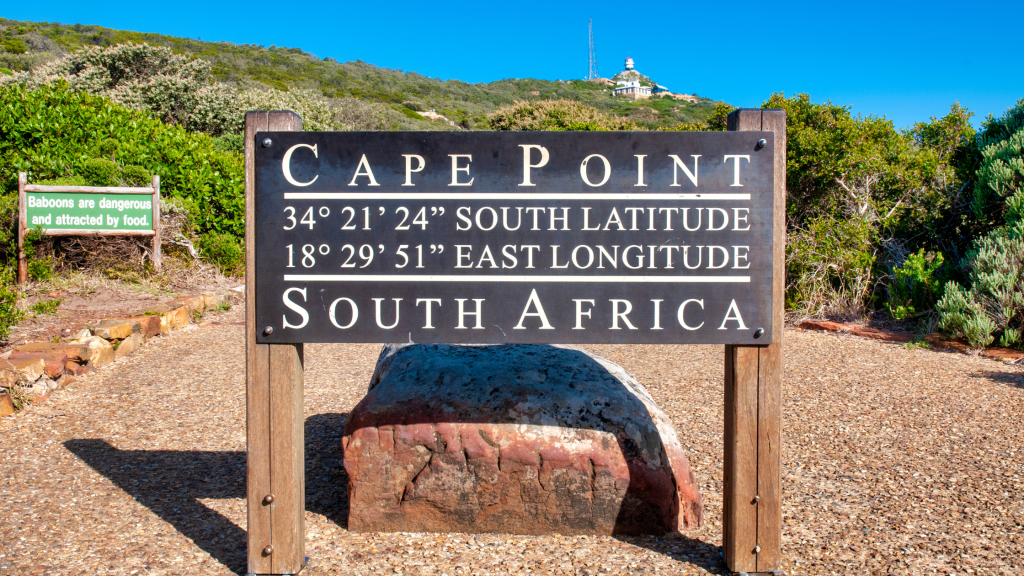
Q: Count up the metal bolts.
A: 8